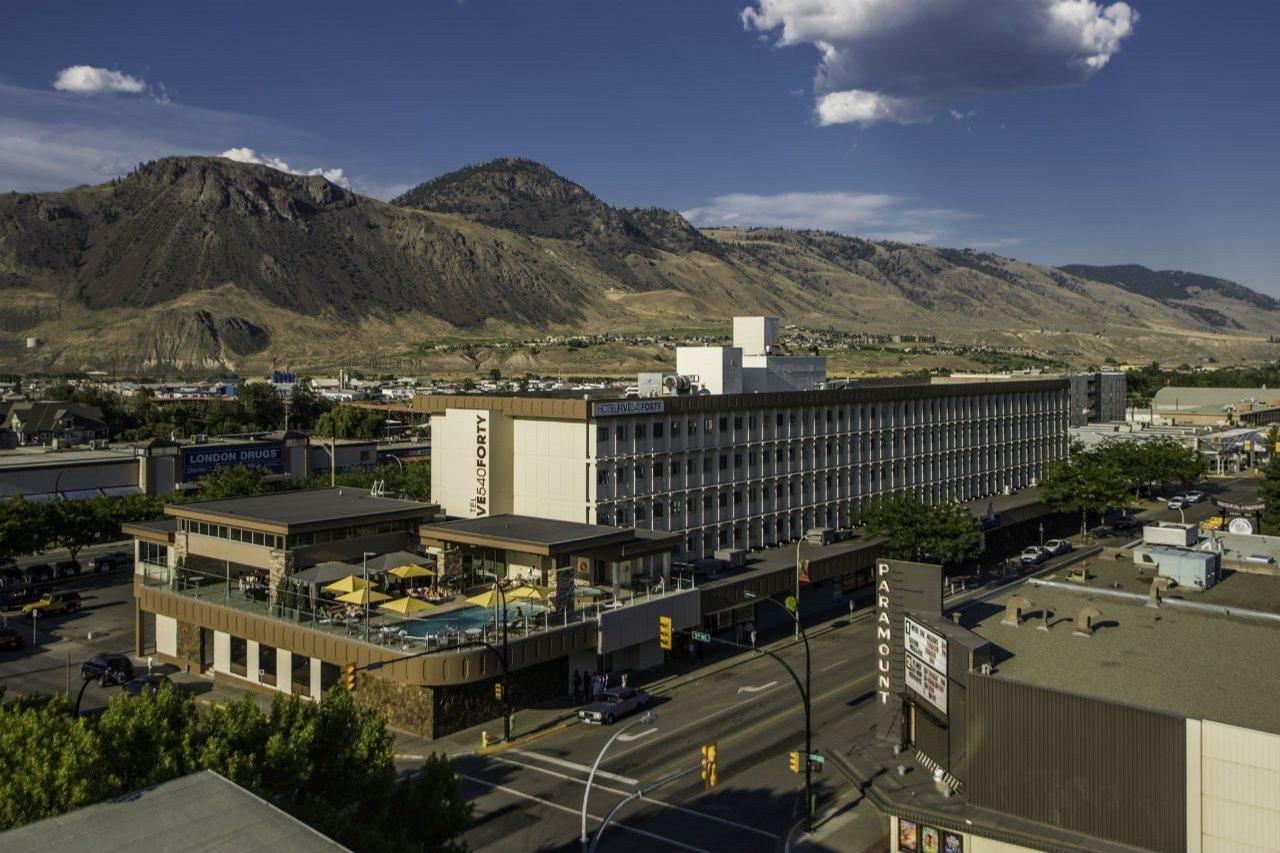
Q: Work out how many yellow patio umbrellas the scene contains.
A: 6